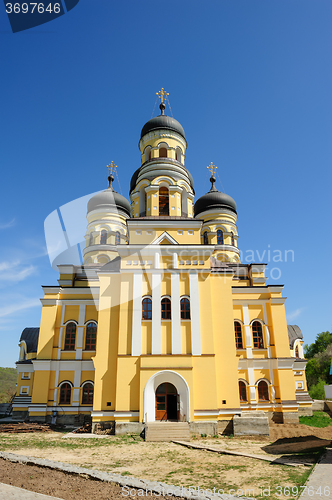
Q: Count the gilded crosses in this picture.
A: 3